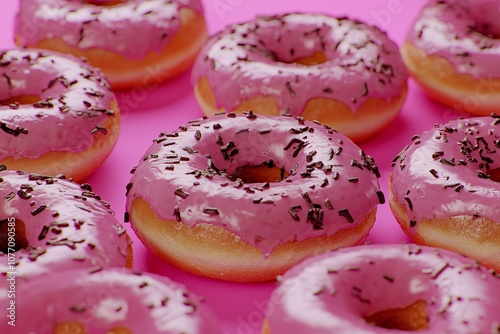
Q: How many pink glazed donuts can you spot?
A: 9